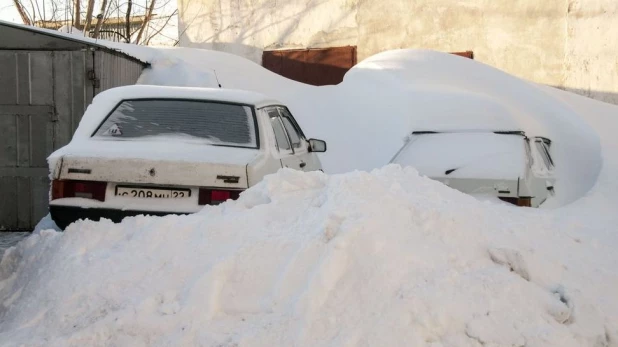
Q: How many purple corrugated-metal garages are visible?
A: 0